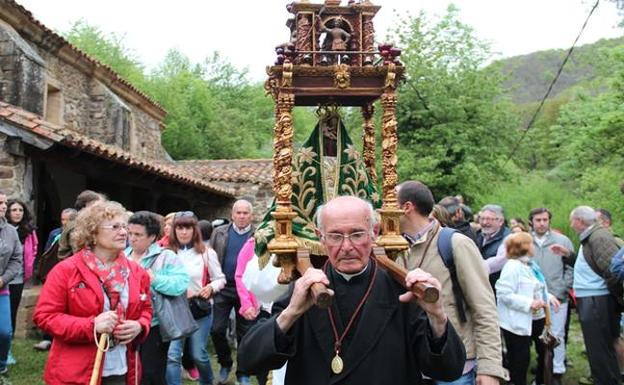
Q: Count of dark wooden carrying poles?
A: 2